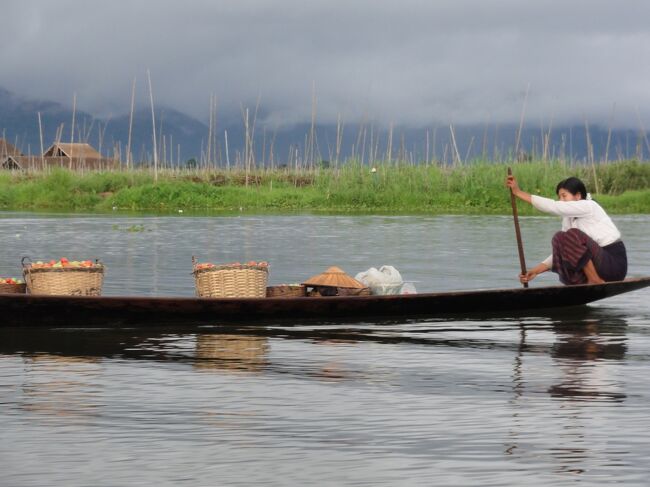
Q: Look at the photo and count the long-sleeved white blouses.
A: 1